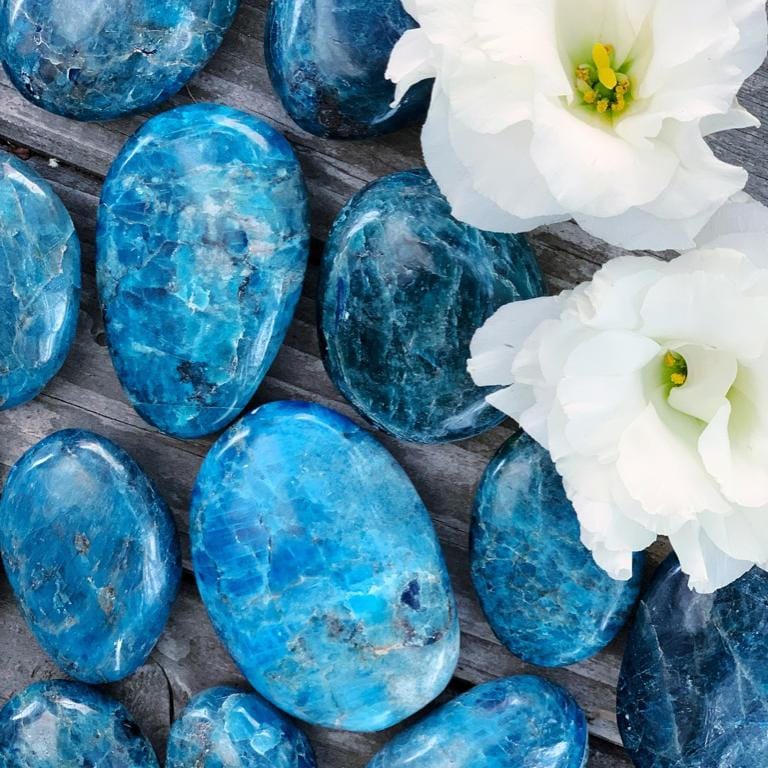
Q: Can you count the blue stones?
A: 12